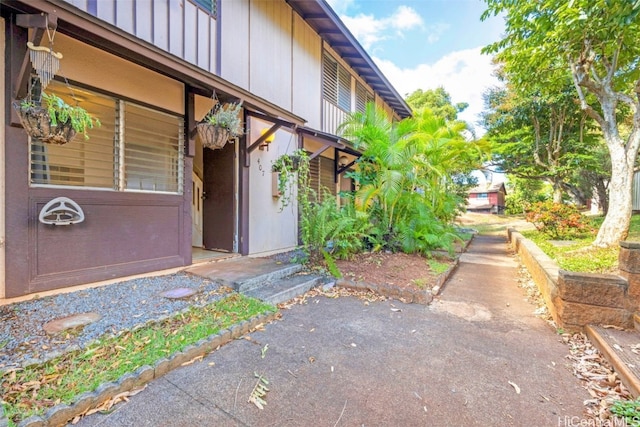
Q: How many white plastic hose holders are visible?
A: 1